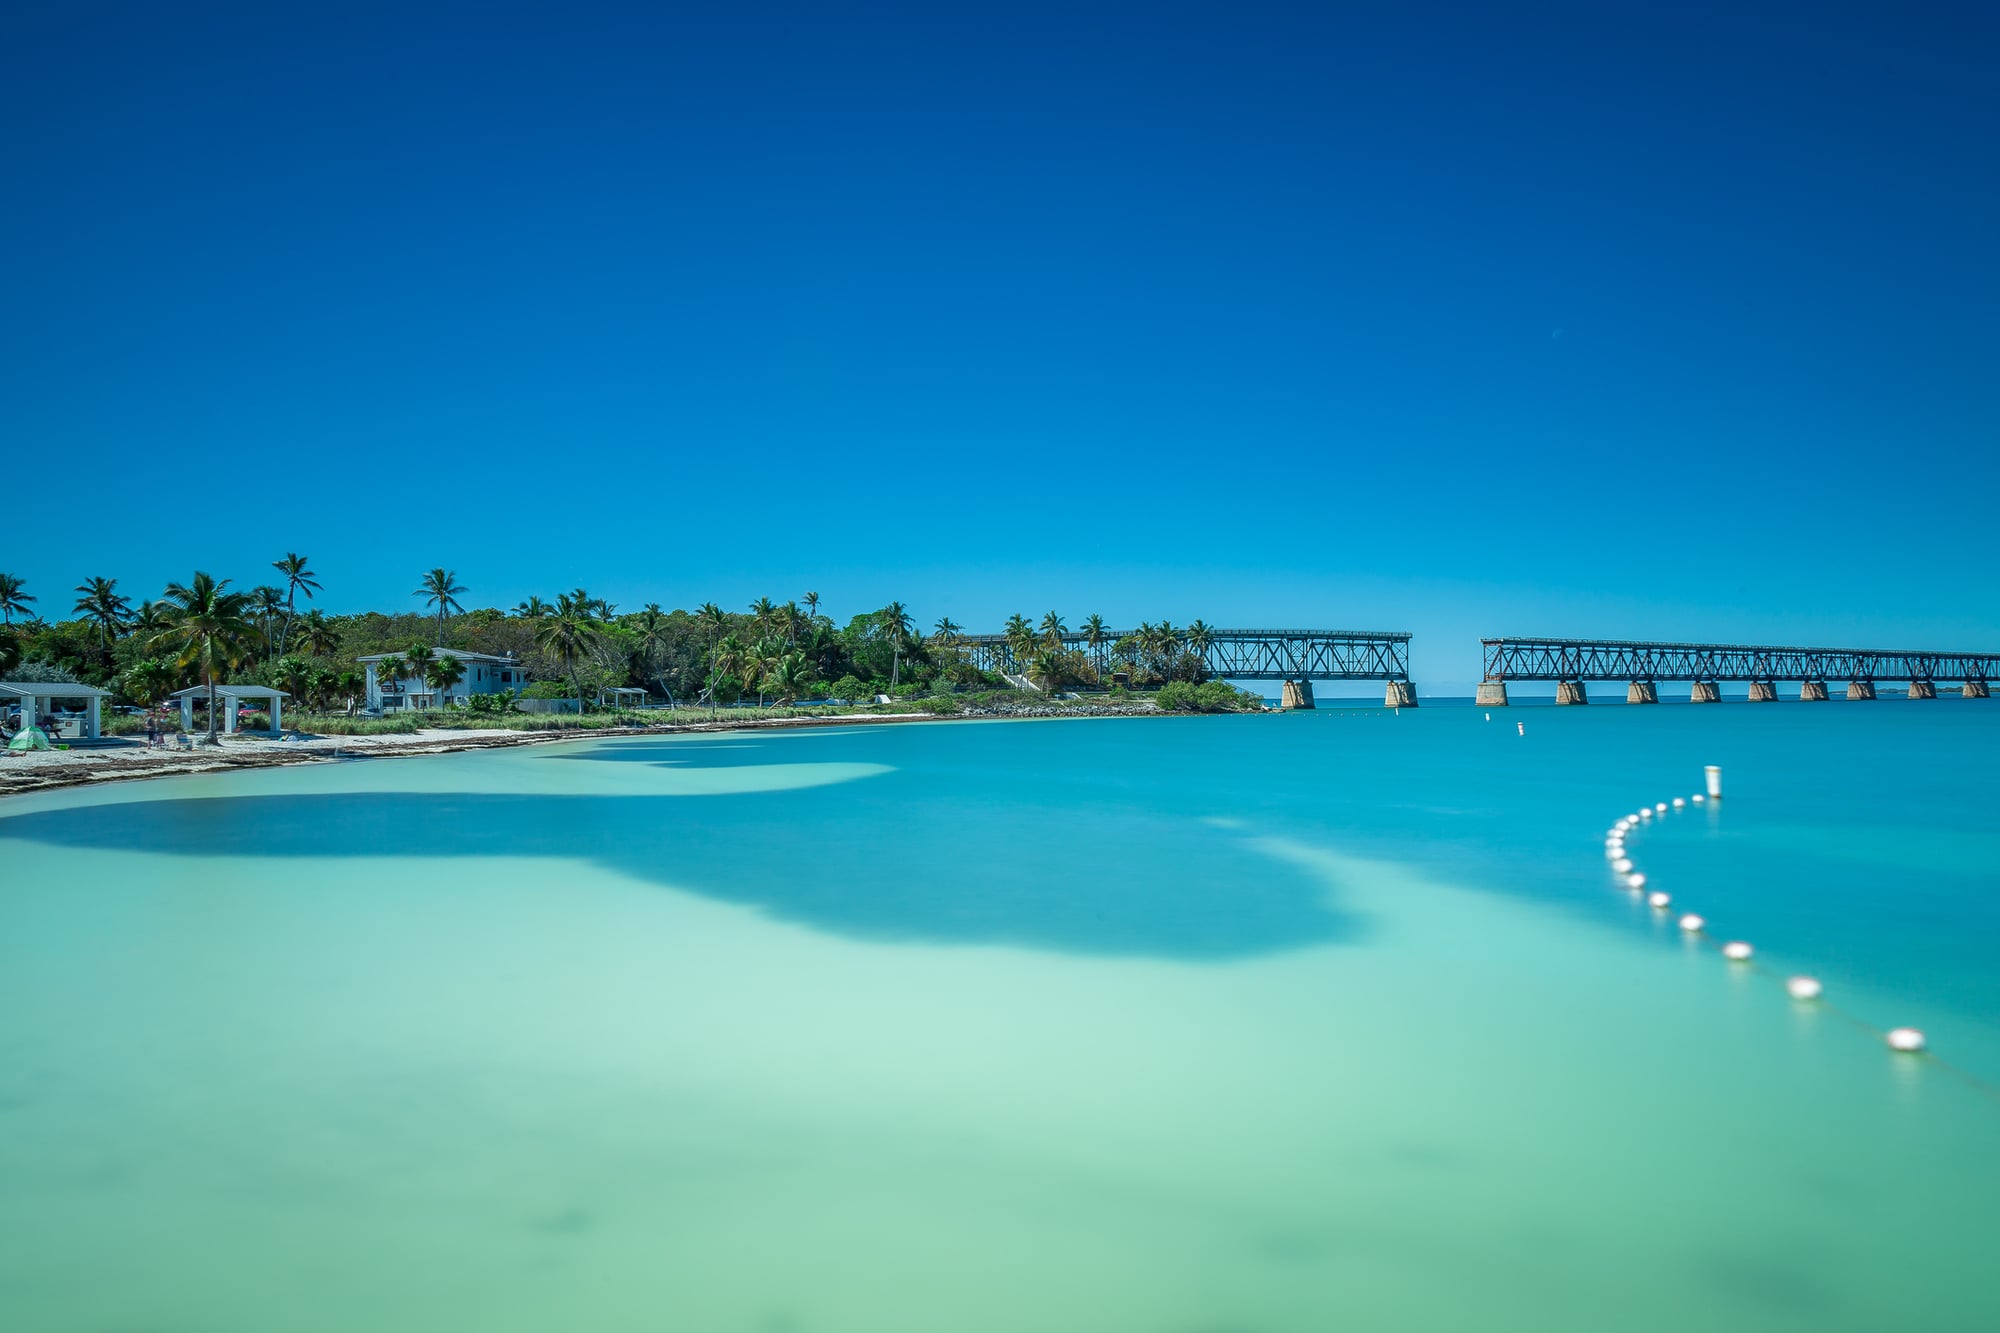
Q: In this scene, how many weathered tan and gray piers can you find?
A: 11